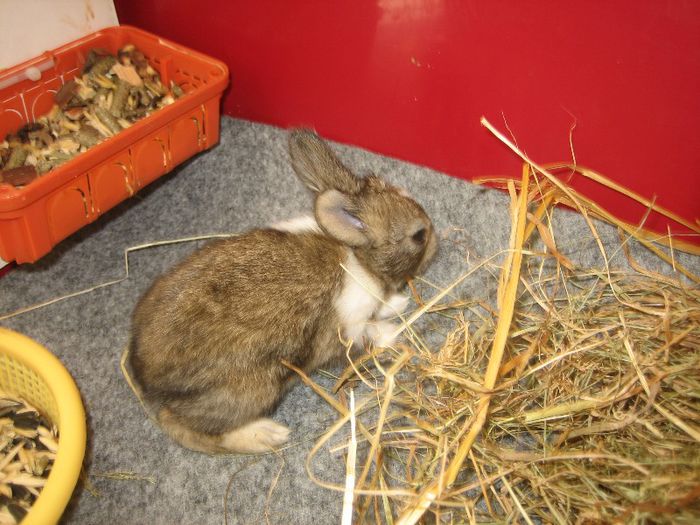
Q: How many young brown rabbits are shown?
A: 1